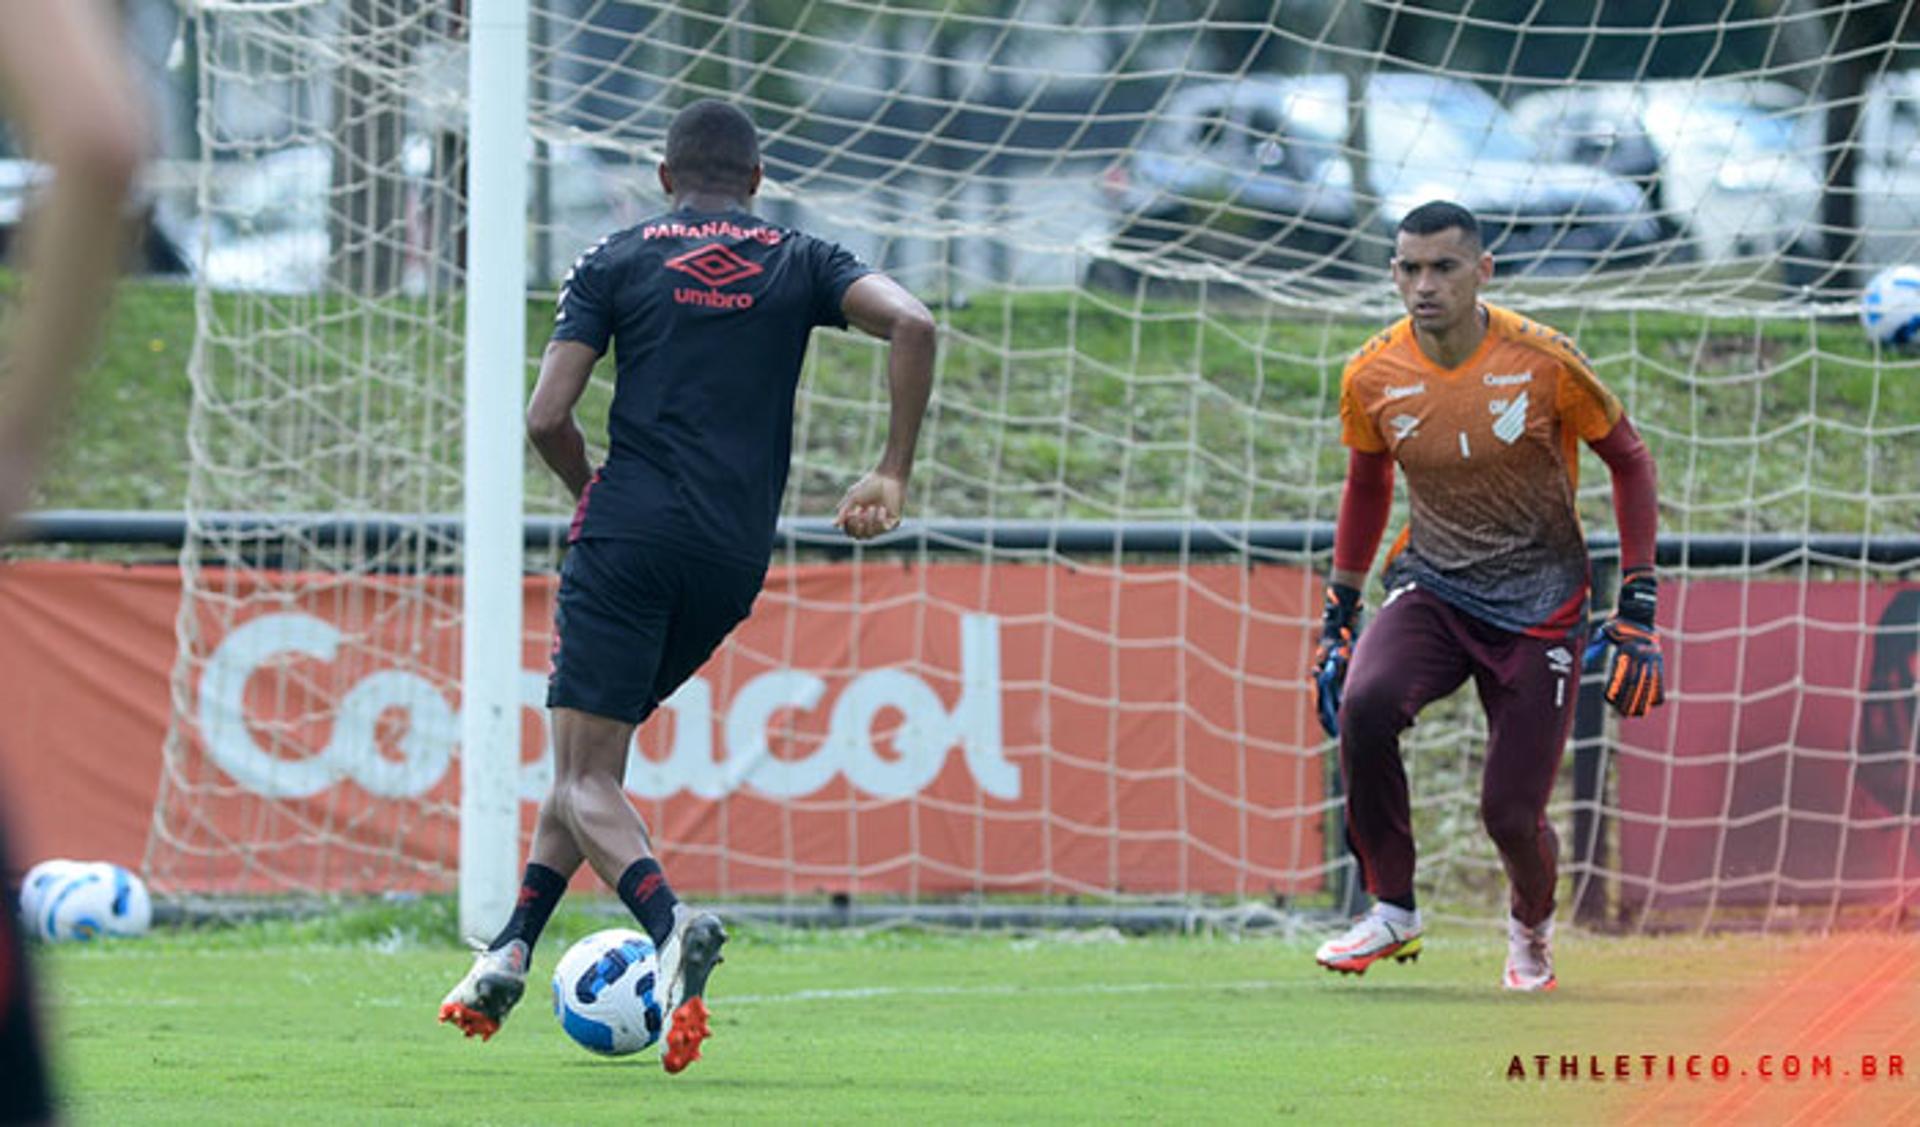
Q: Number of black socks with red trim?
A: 2